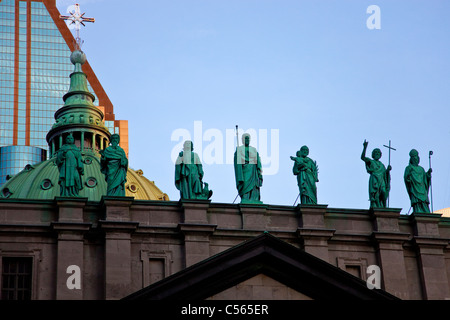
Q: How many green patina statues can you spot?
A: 7